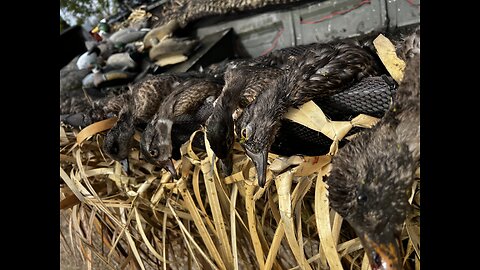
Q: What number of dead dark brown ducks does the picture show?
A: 5